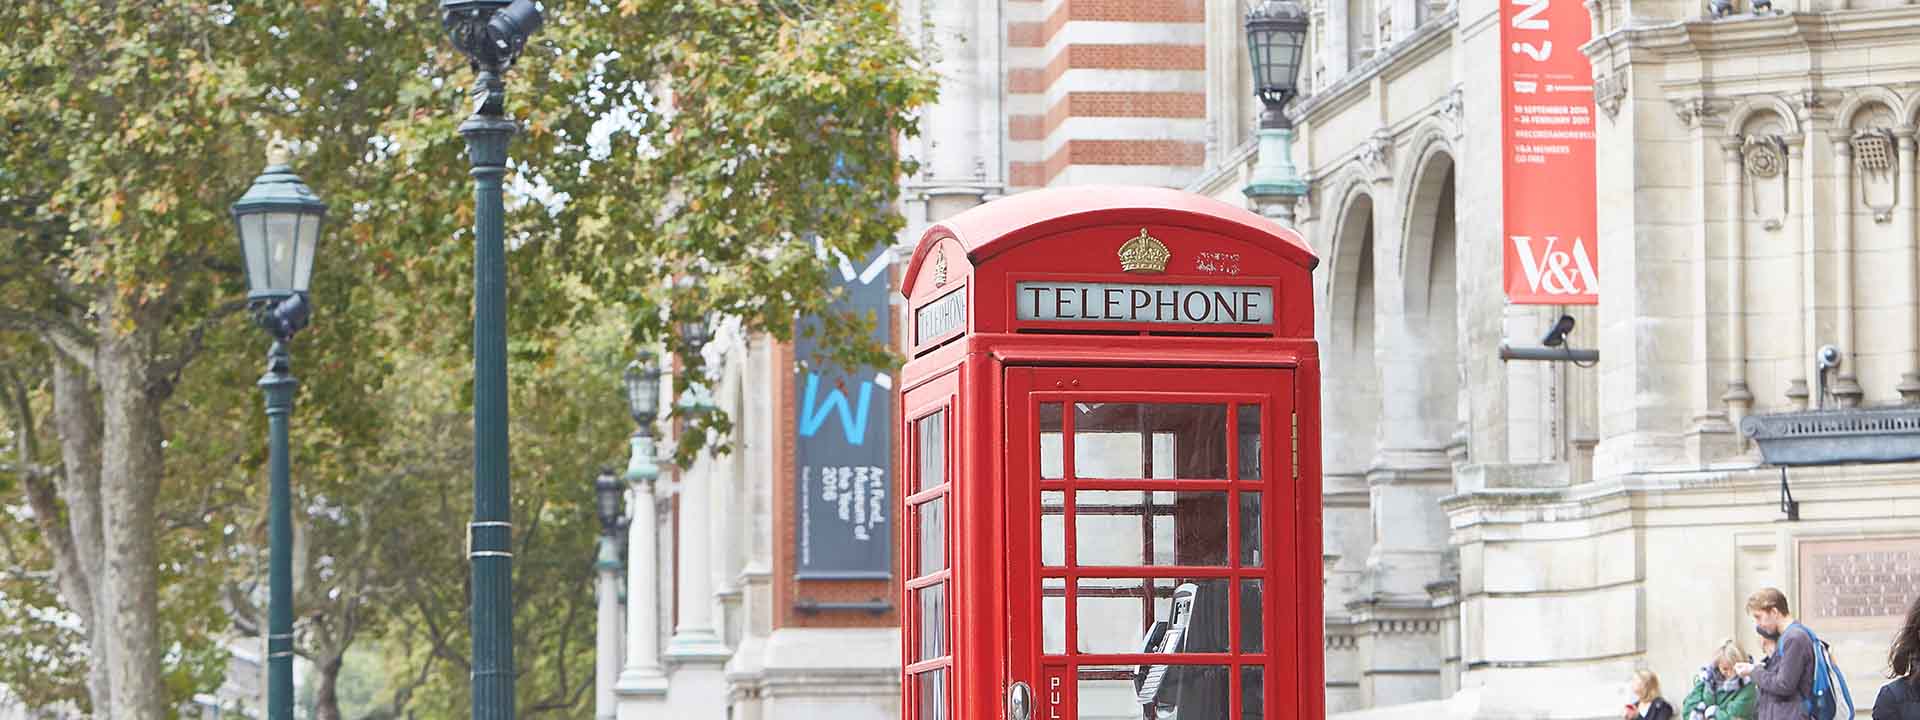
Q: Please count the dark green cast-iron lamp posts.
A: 2